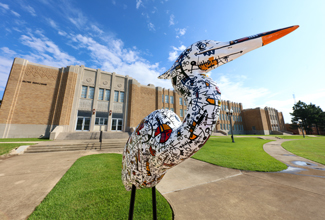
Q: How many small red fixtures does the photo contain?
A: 2